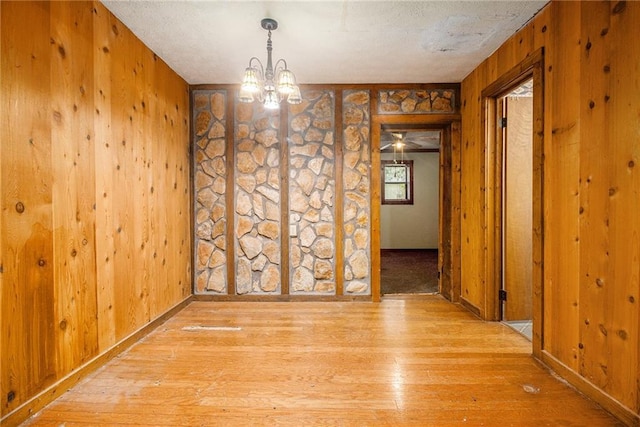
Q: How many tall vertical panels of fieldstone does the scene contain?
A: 4